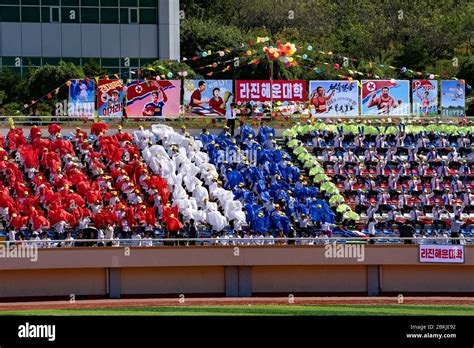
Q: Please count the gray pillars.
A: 4